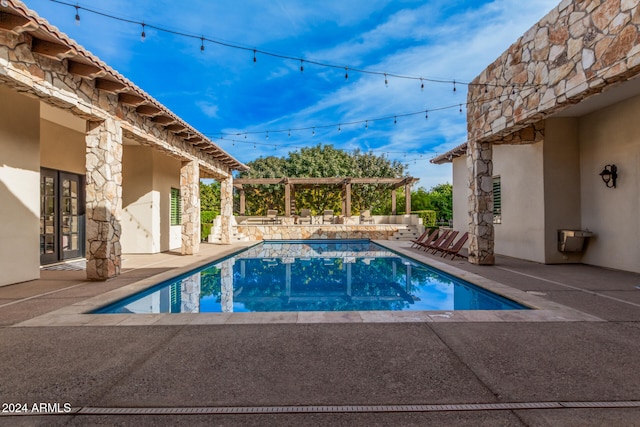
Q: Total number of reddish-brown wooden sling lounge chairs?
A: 5